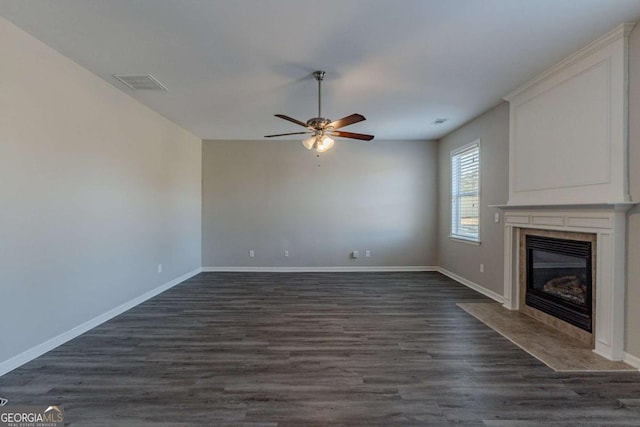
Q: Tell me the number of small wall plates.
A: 7